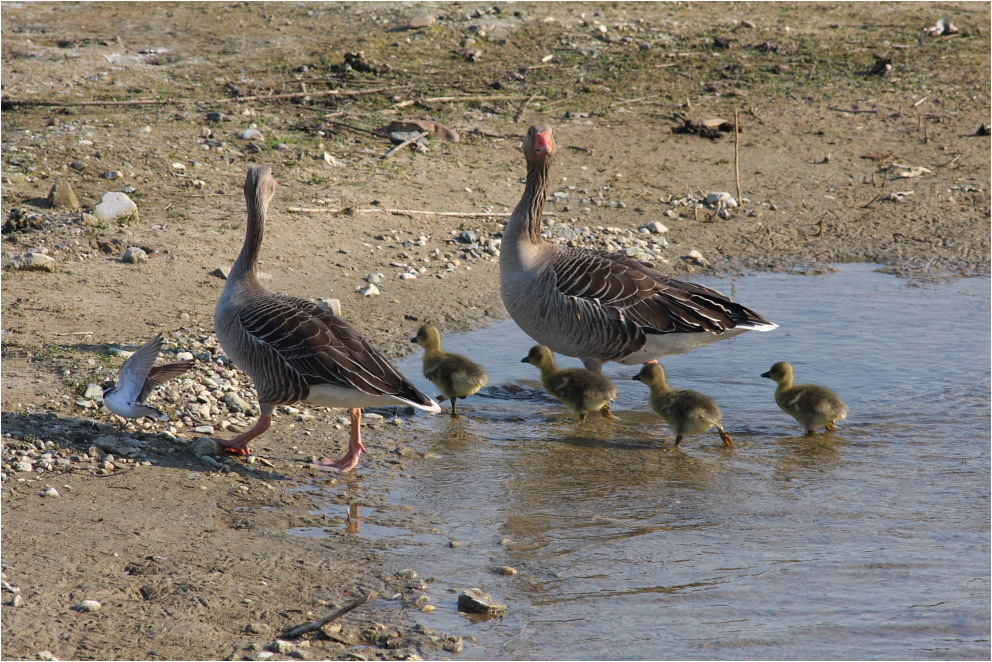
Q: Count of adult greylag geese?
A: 2